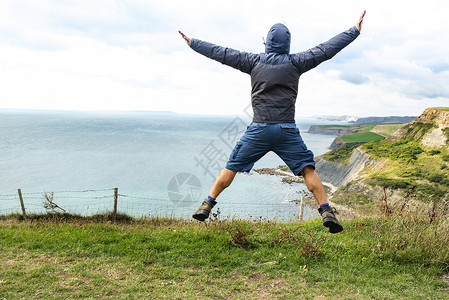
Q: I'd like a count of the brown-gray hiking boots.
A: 2